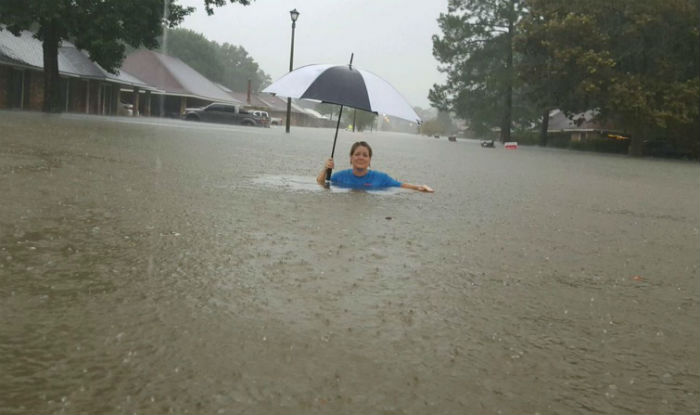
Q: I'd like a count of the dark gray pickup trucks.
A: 1